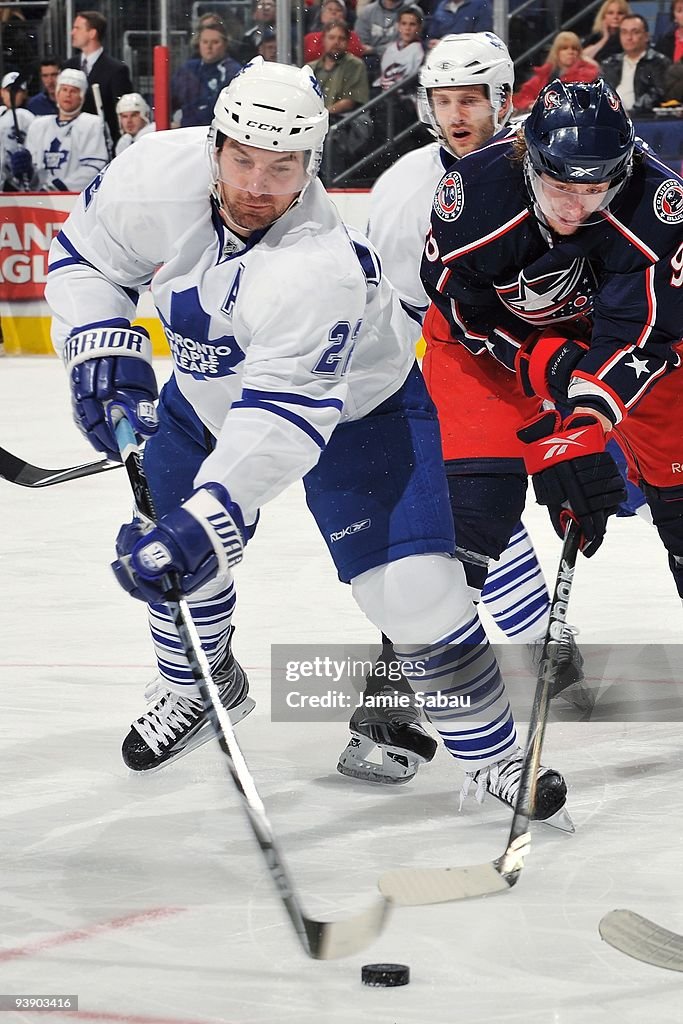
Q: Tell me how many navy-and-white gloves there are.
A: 2